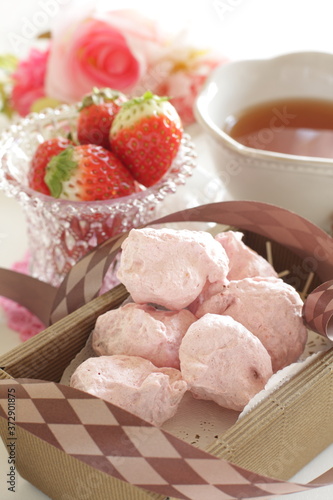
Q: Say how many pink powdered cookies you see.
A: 6